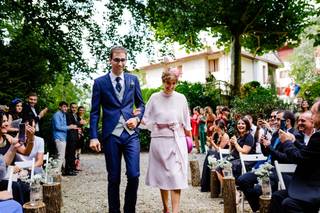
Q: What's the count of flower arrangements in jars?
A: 5